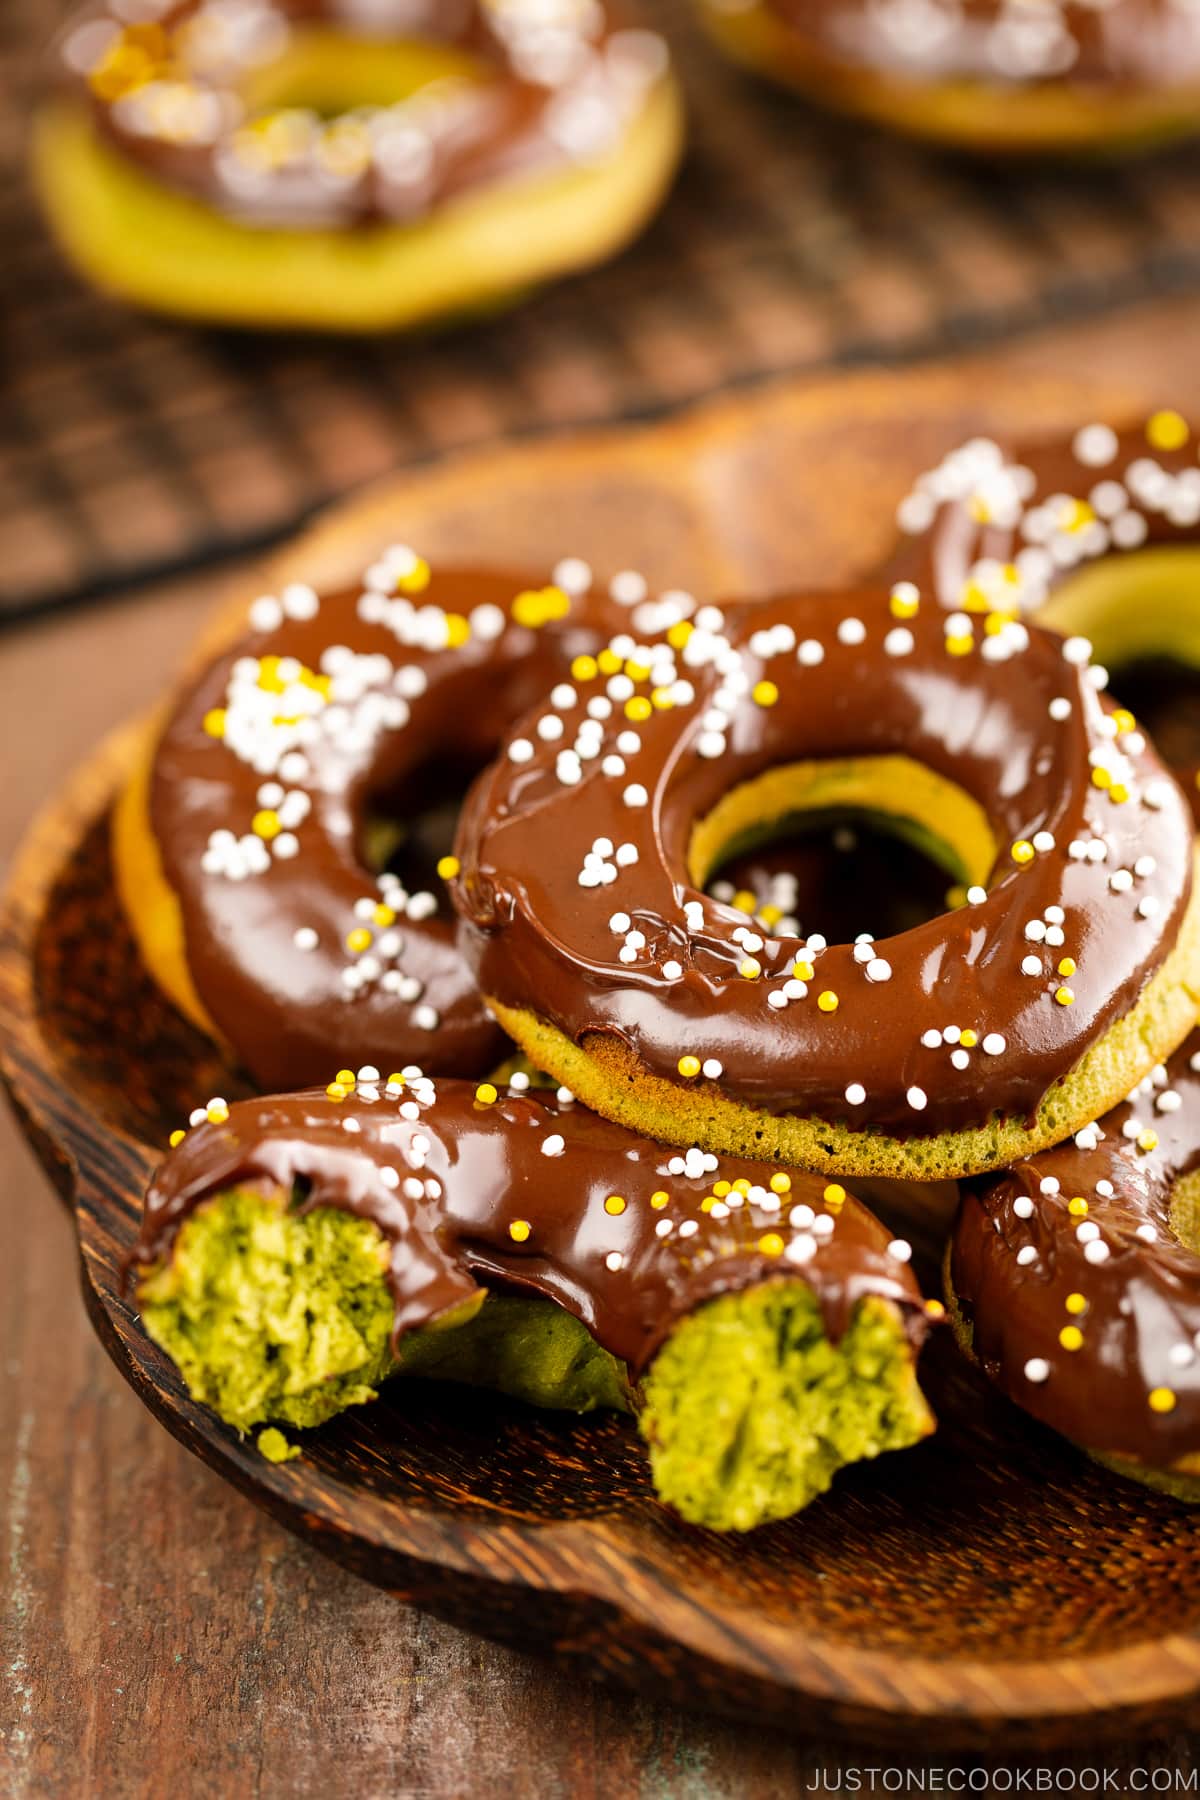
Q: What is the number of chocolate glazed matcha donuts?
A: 7